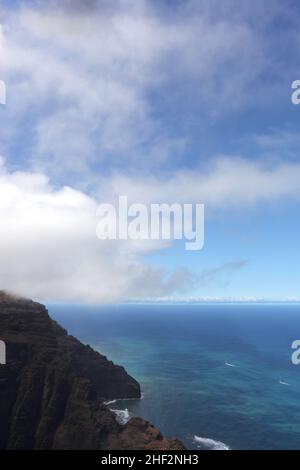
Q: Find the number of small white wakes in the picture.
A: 2